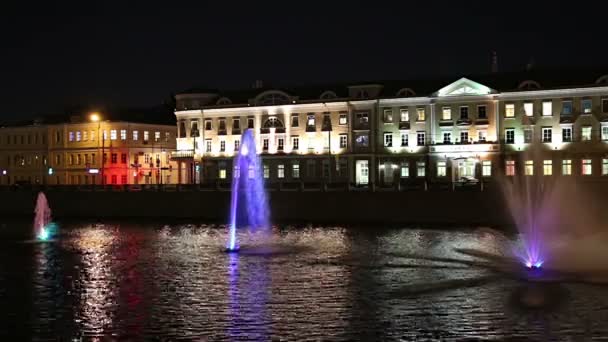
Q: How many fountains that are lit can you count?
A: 3